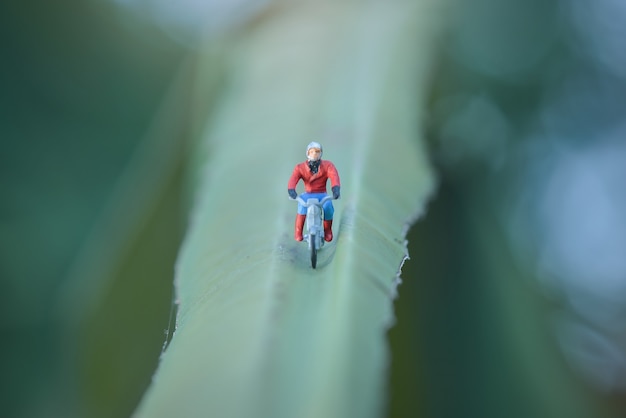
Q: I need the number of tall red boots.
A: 2